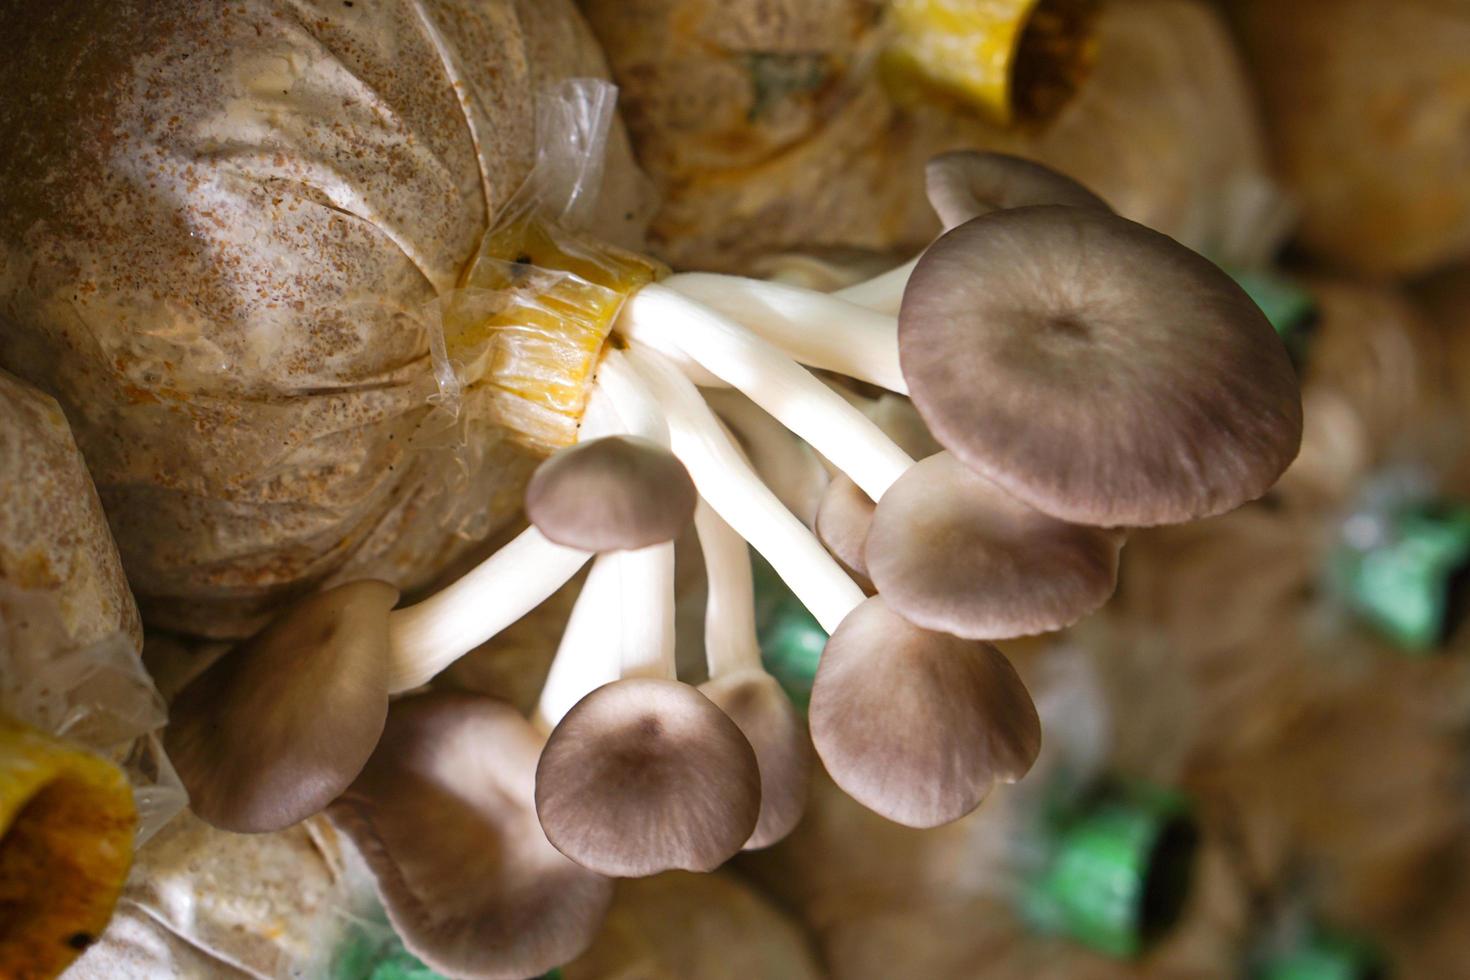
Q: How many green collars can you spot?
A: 6